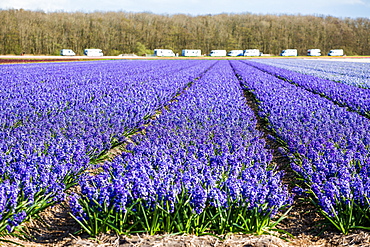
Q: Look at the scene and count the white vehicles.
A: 10